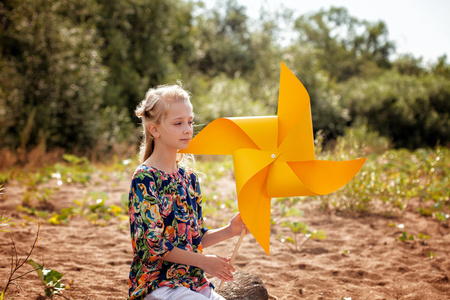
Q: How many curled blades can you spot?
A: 4